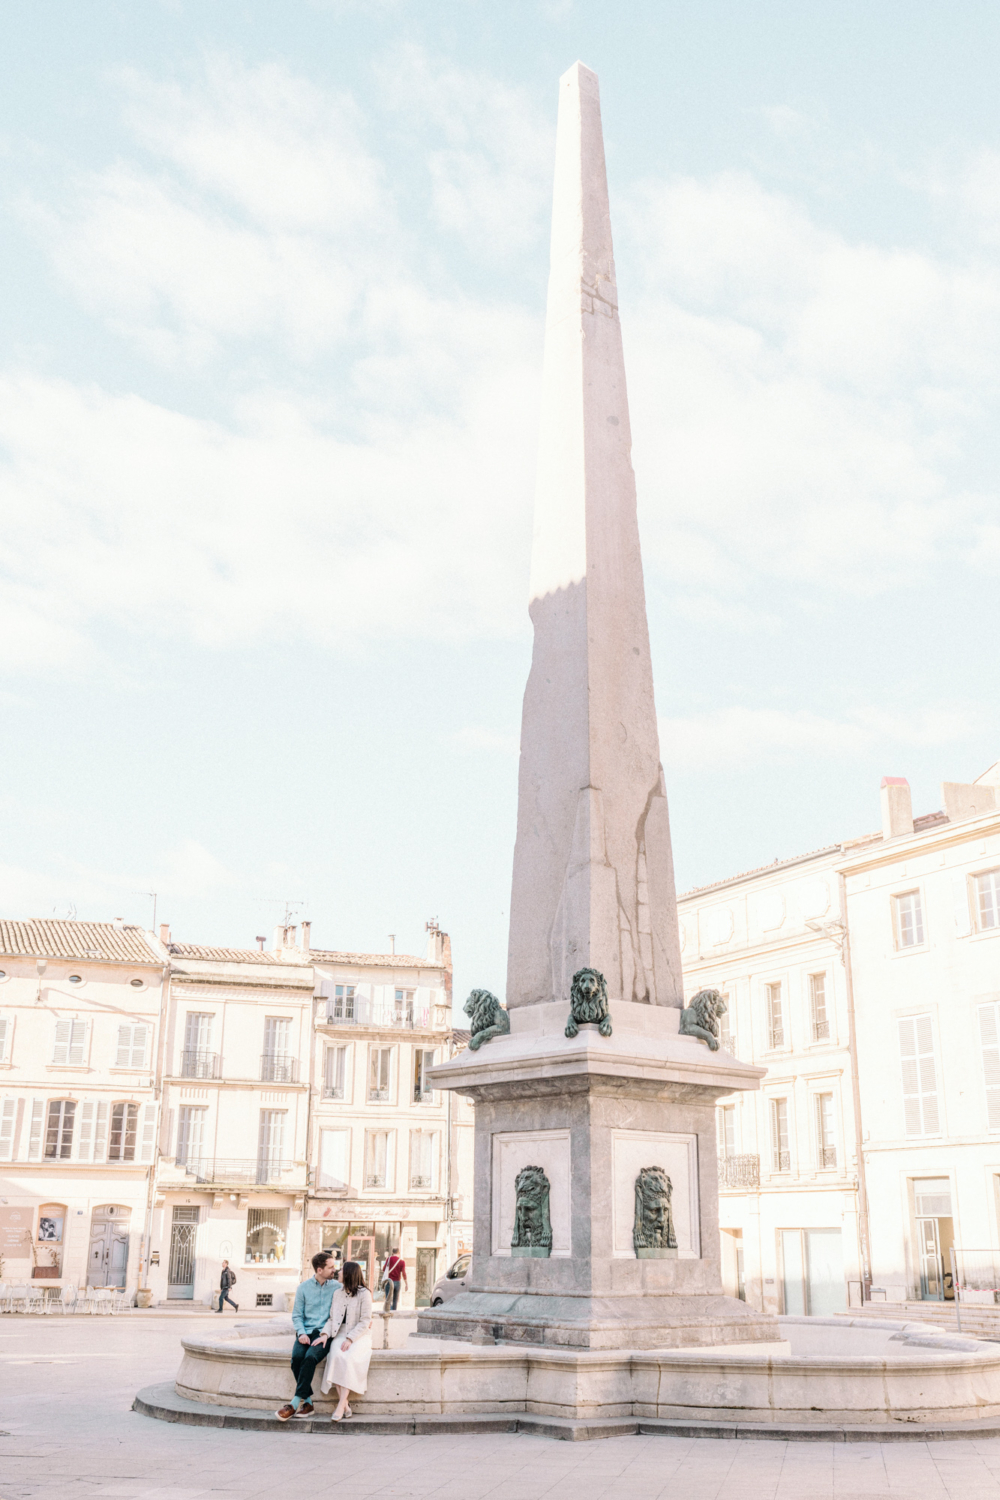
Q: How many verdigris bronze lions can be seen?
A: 3